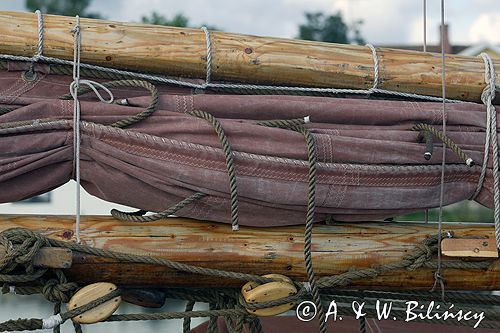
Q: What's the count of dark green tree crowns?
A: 3